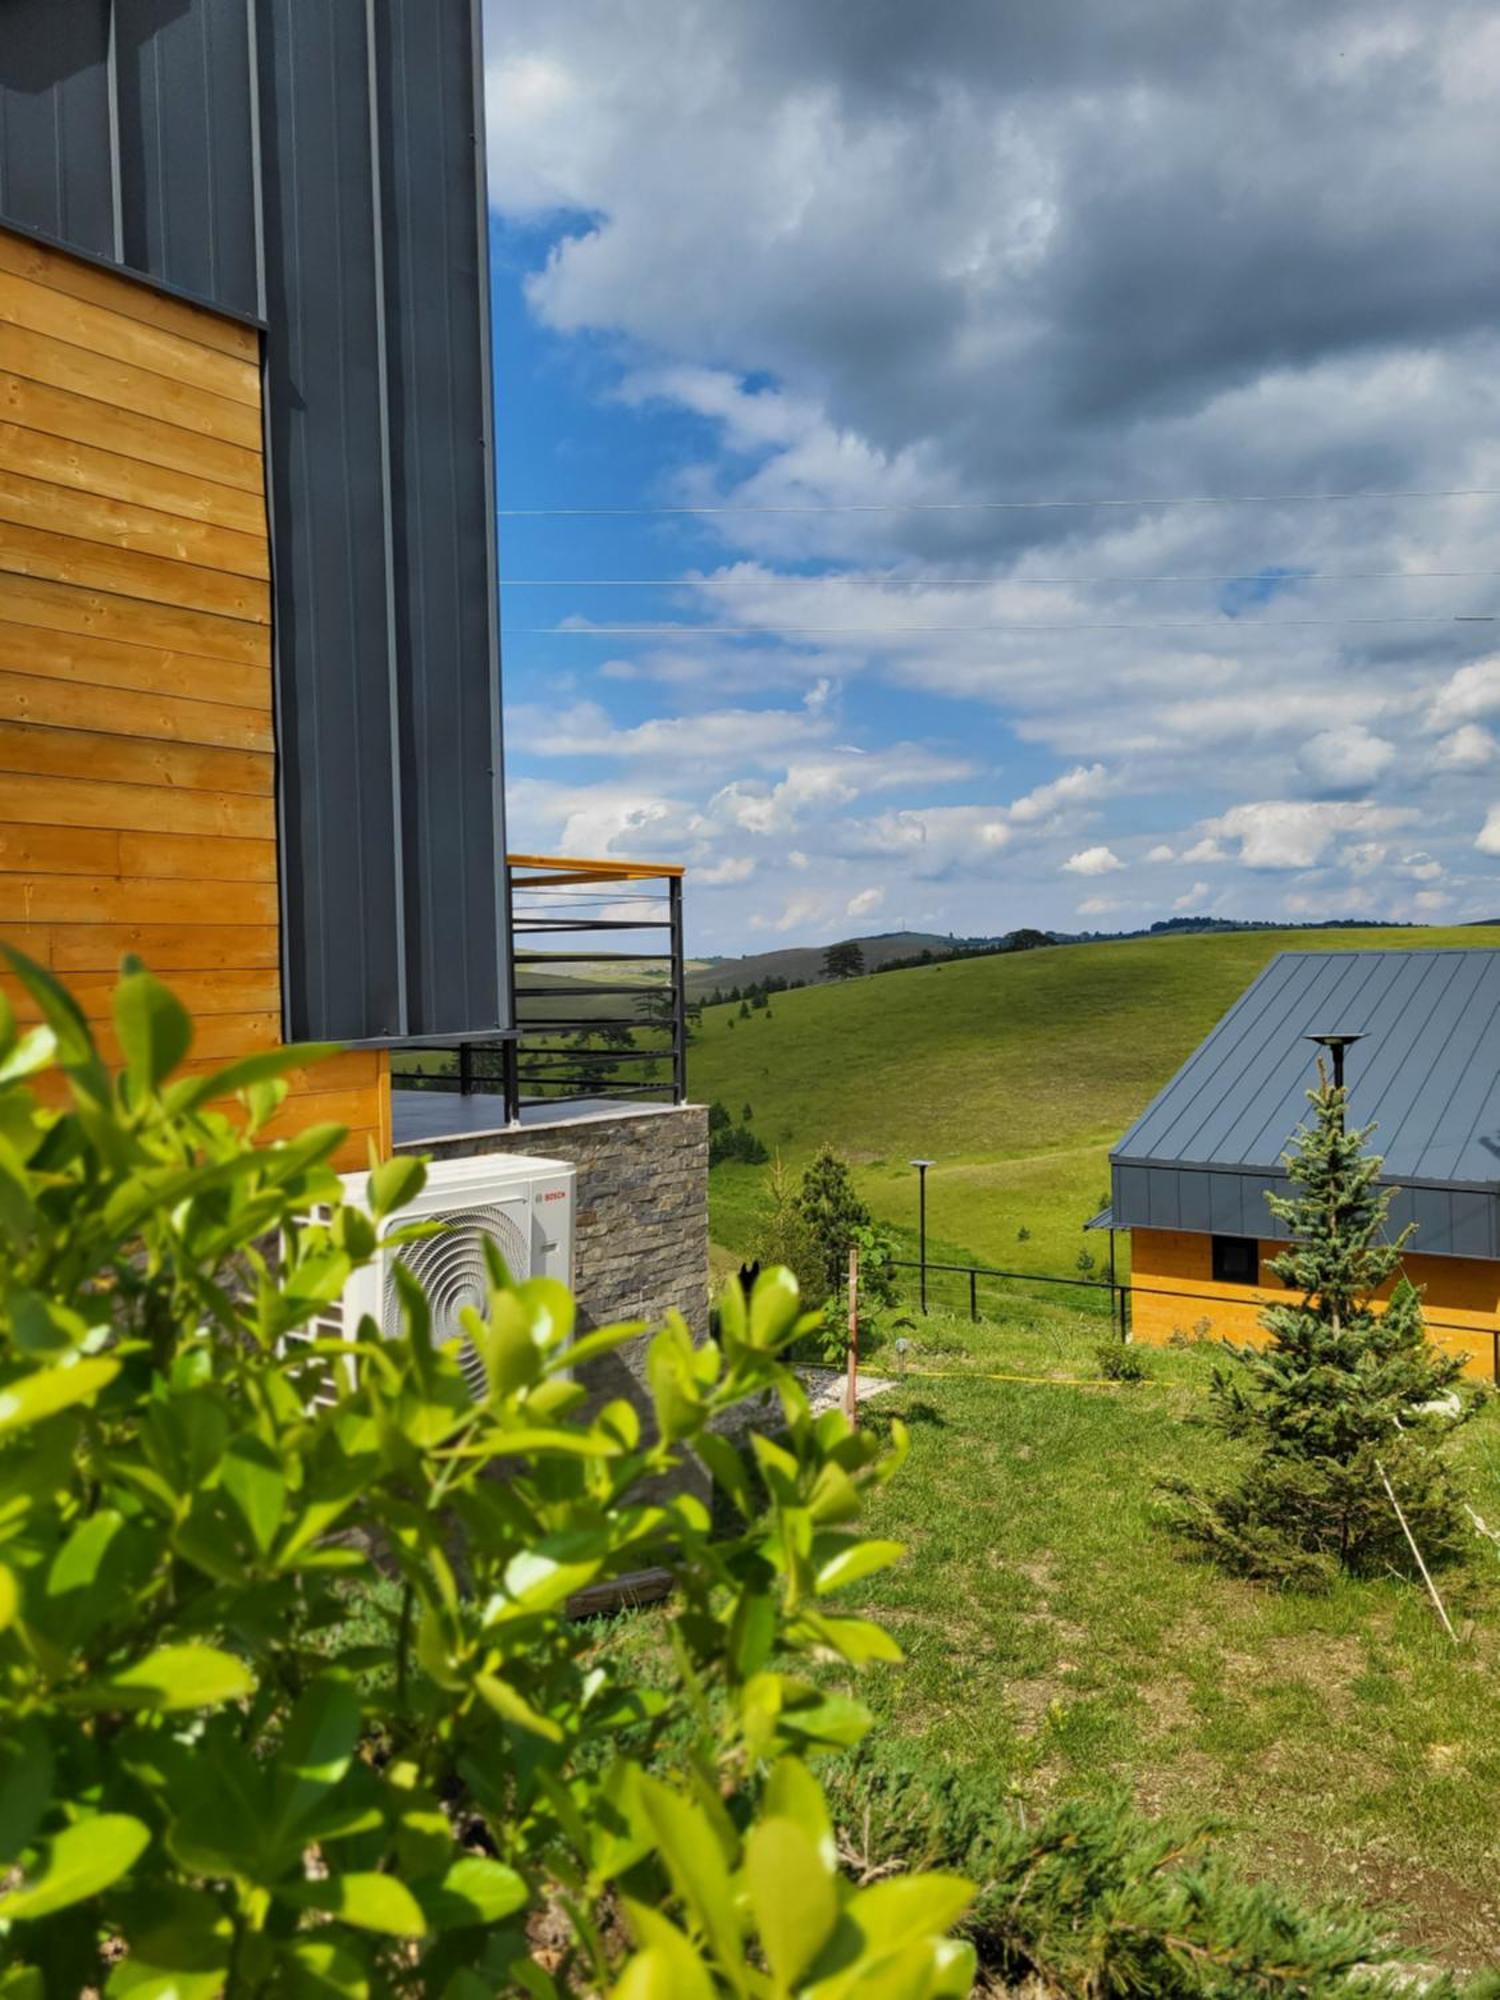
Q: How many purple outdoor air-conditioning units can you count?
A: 0